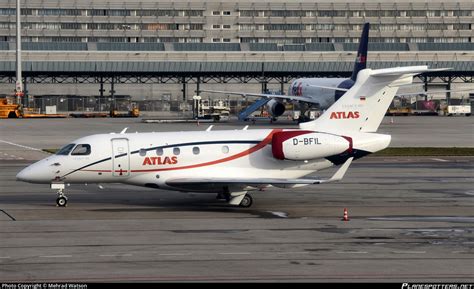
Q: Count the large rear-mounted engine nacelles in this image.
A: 1